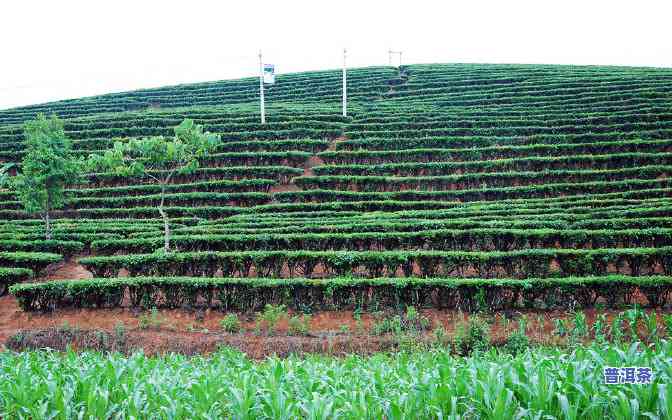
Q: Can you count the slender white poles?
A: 2